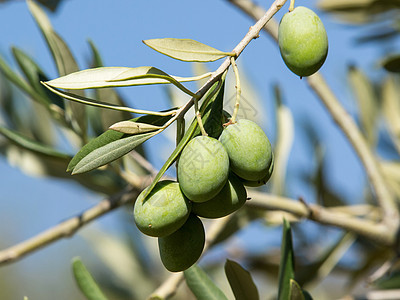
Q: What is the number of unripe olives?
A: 7